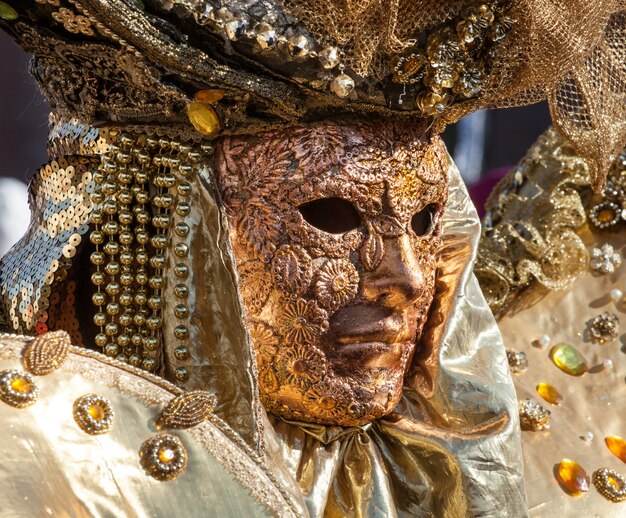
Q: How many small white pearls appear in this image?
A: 4